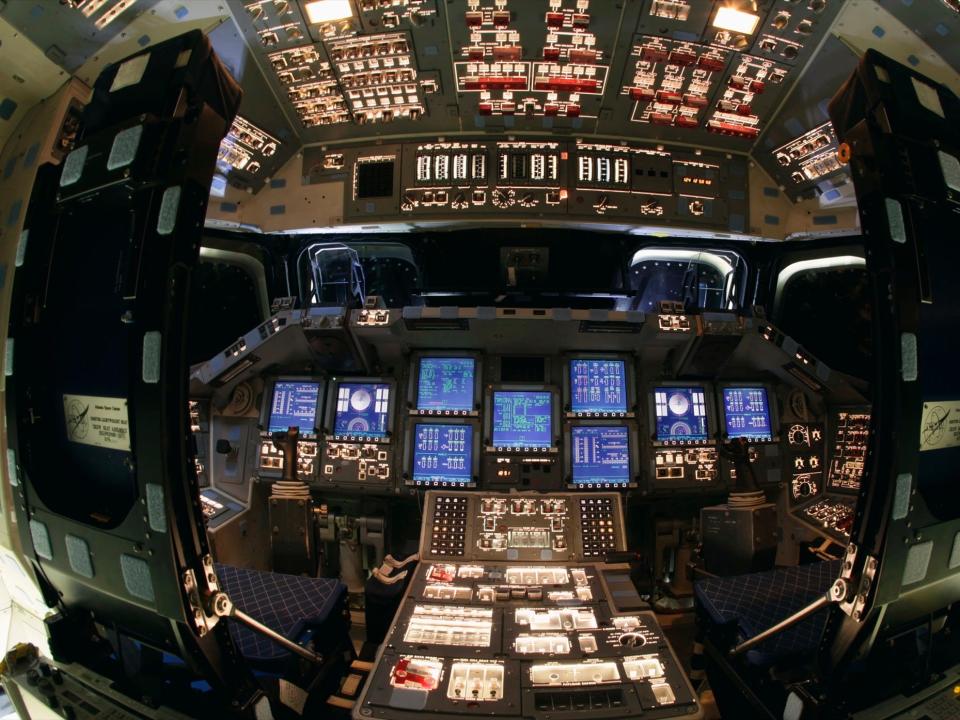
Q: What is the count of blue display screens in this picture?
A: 9